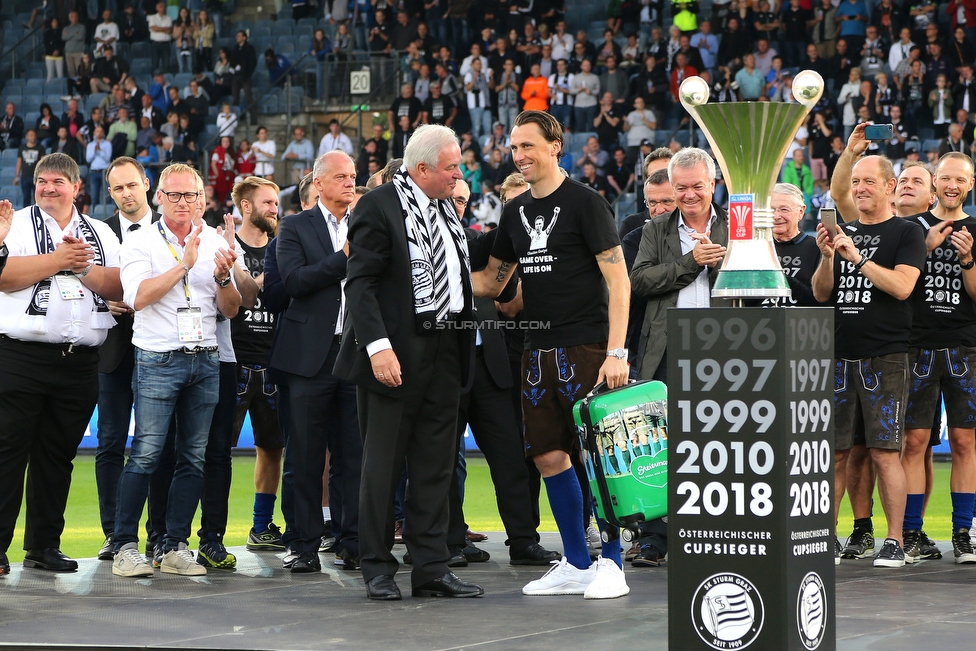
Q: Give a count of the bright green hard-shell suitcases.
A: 1